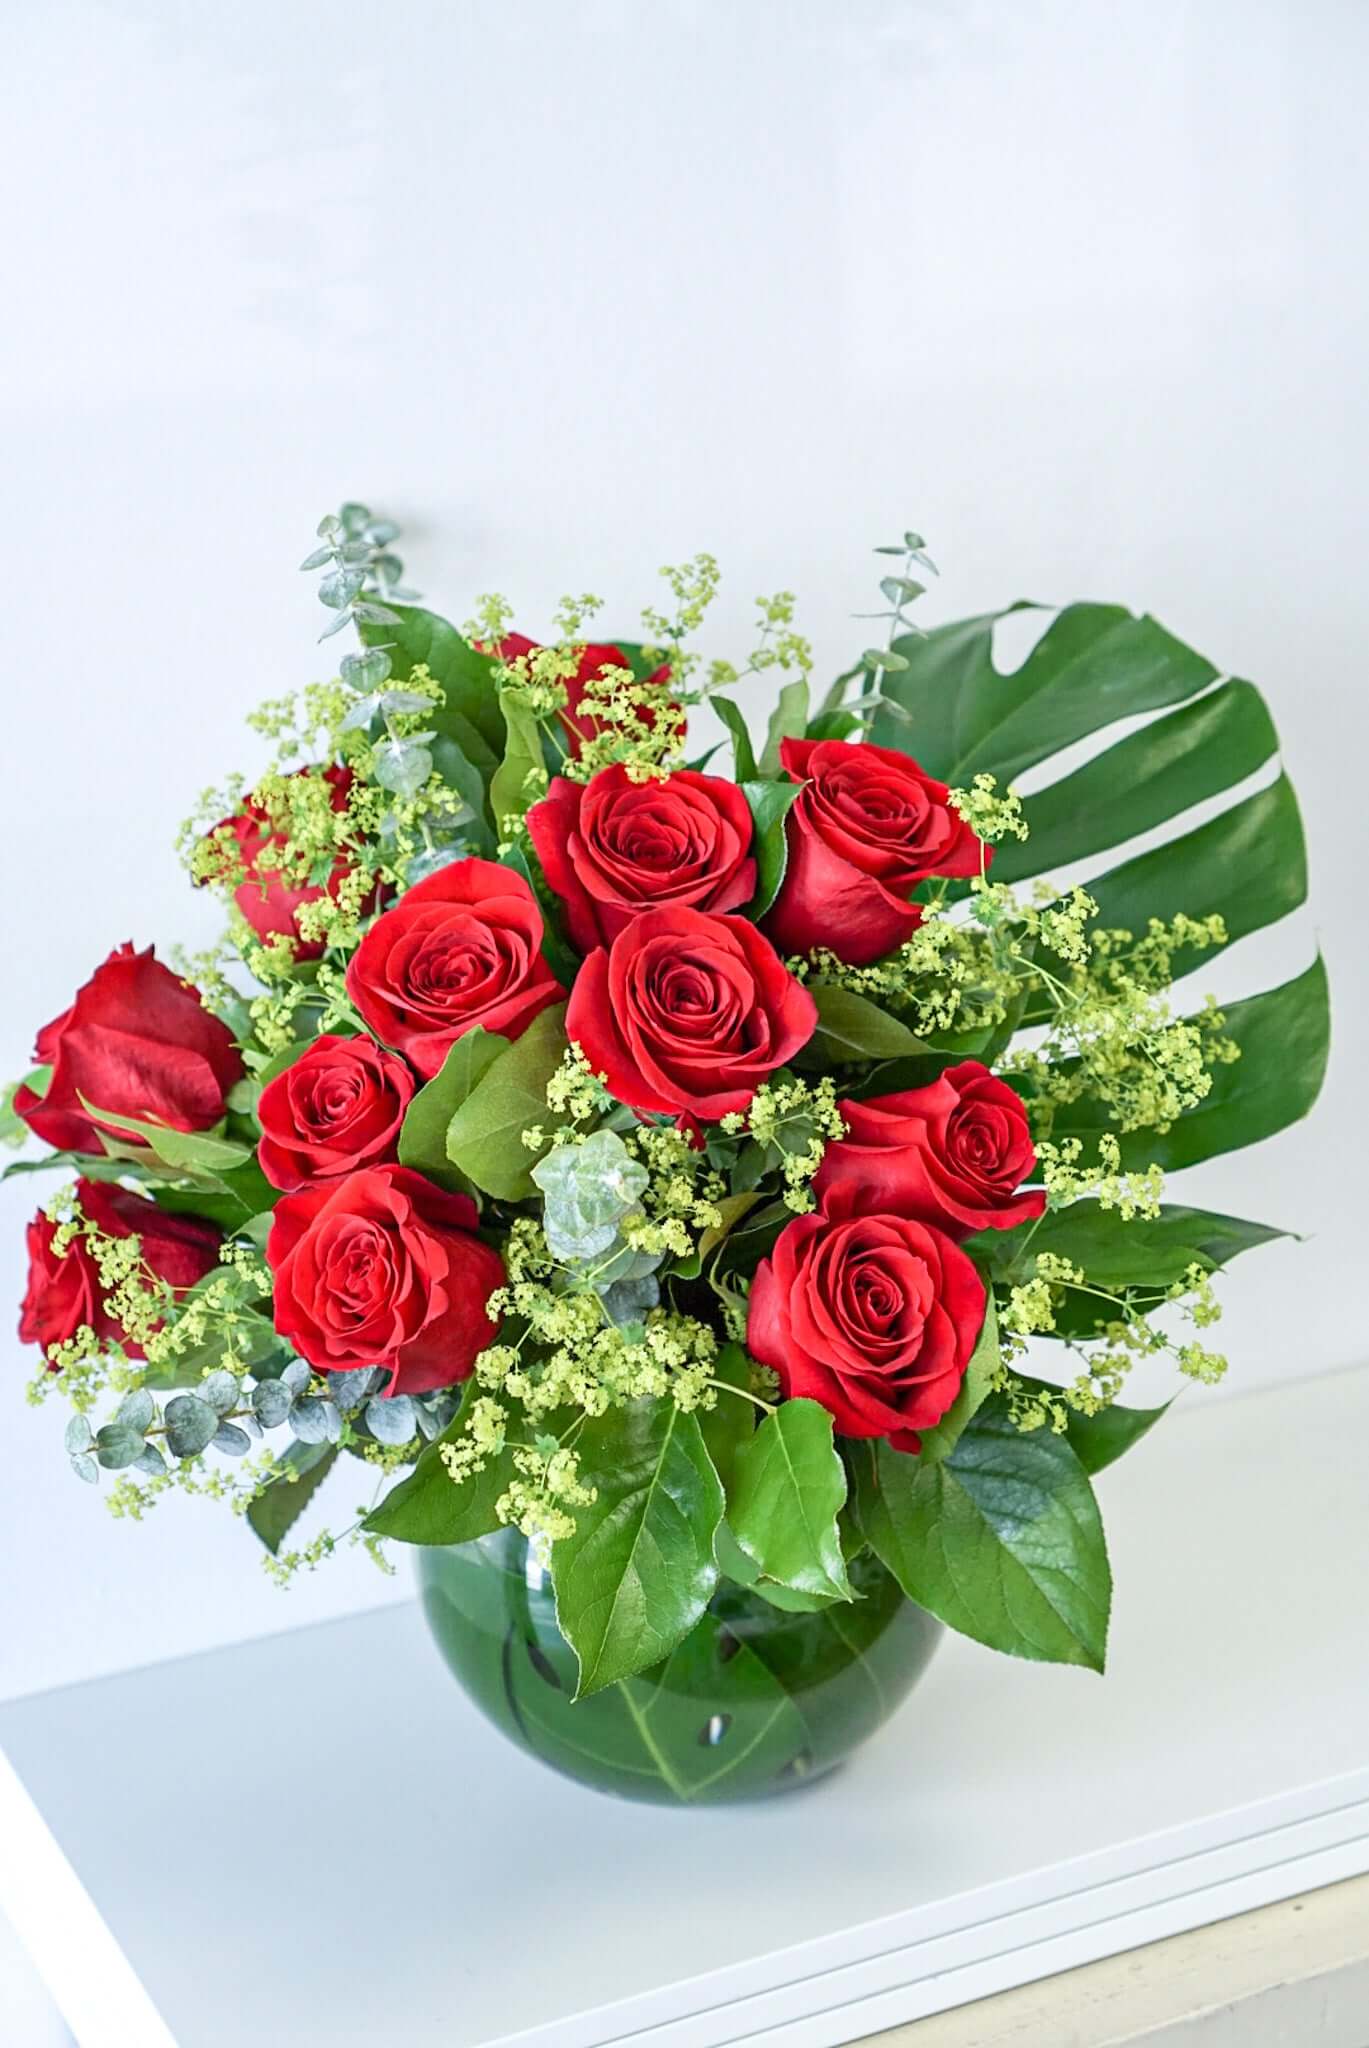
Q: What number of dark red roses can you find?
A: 12